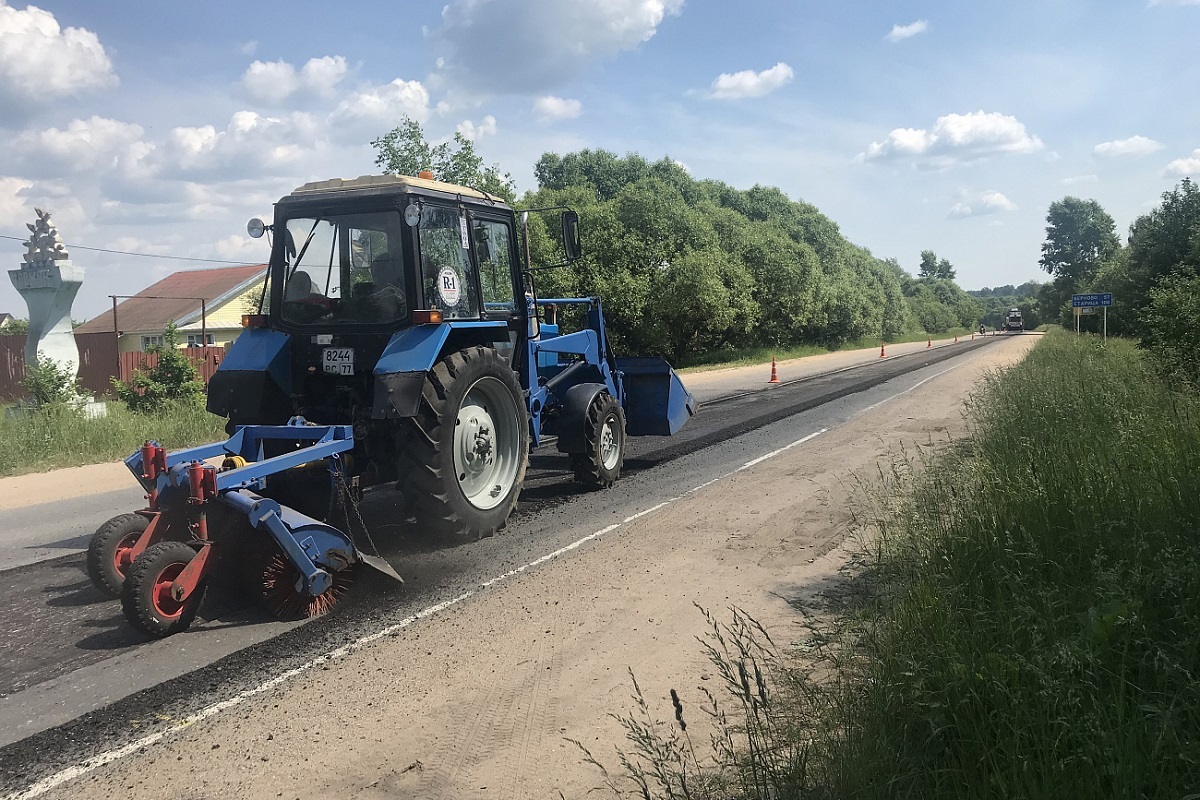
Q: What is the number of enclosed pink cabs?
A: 0